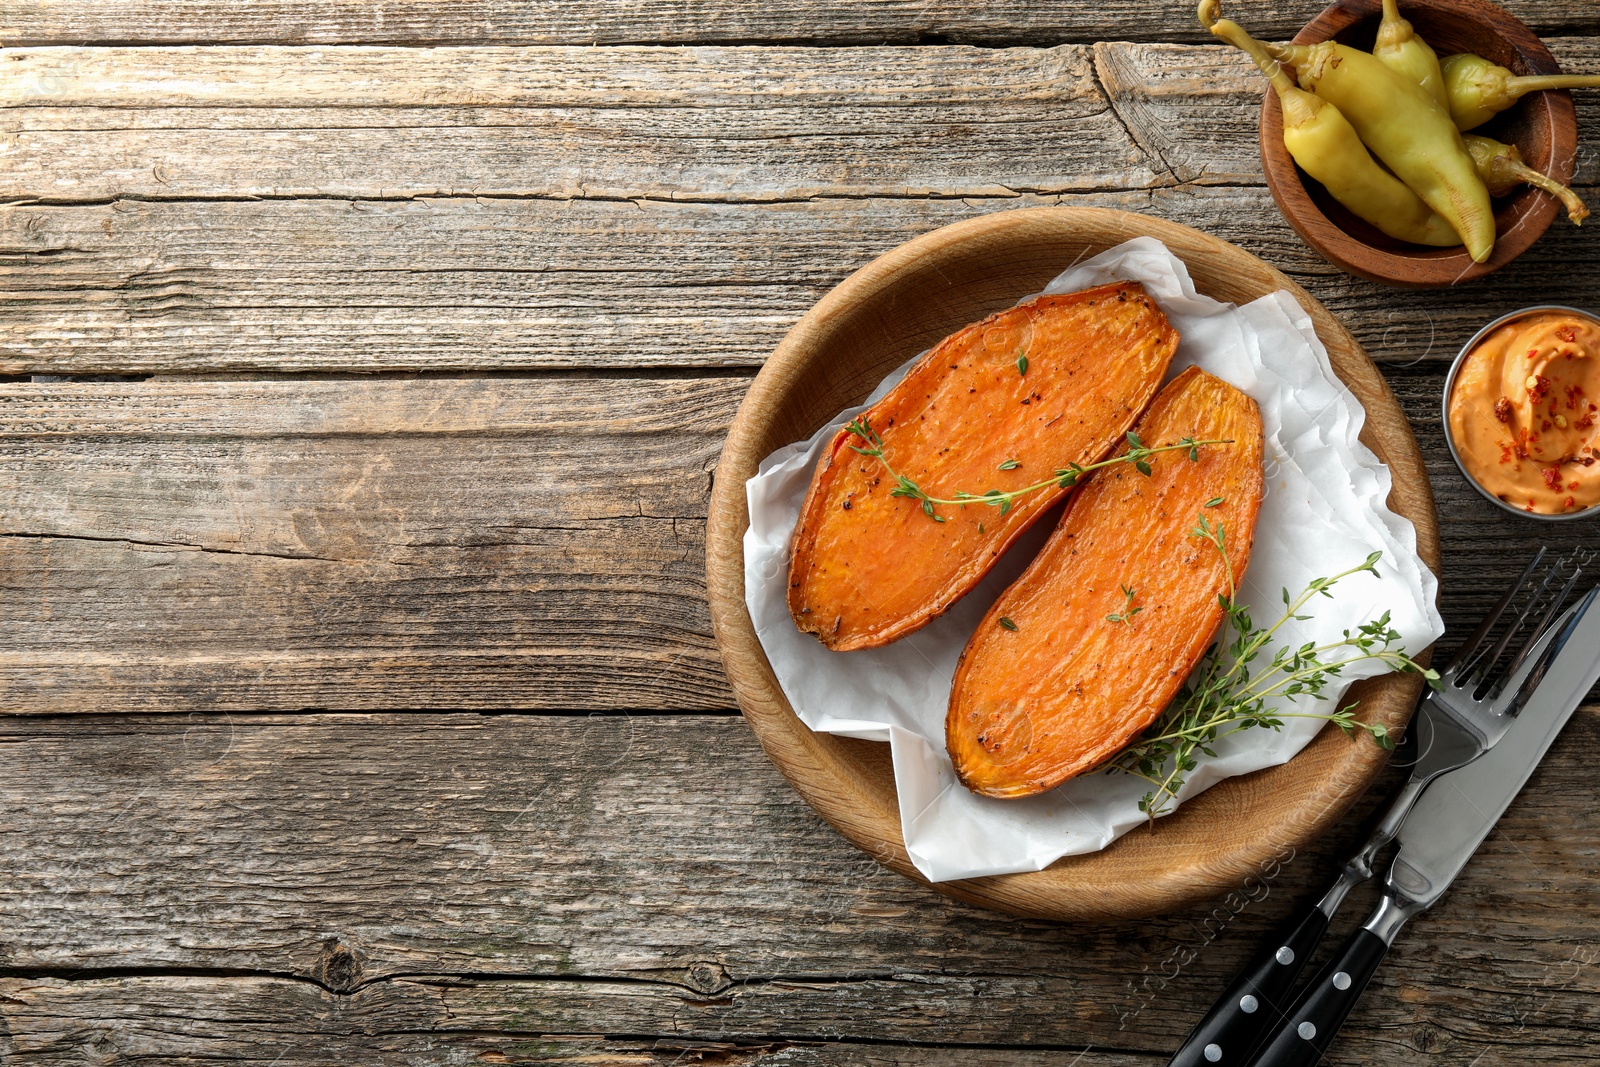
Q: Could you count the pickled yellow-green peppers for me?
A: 5